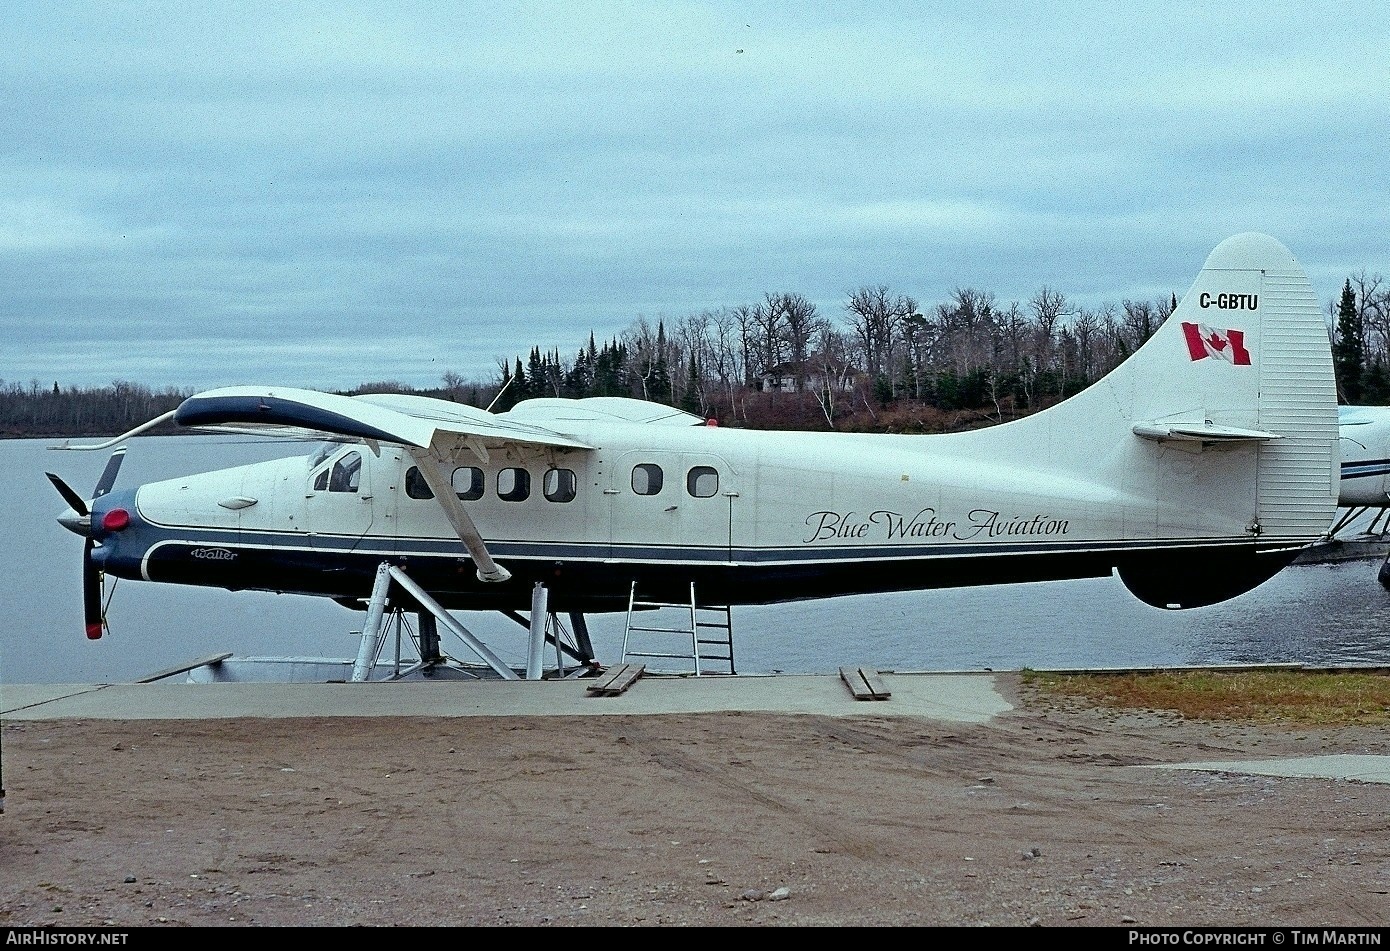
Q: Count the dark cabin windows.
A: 6